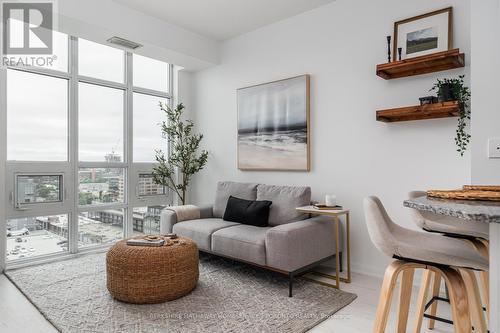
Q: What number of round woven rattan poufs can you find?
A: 1